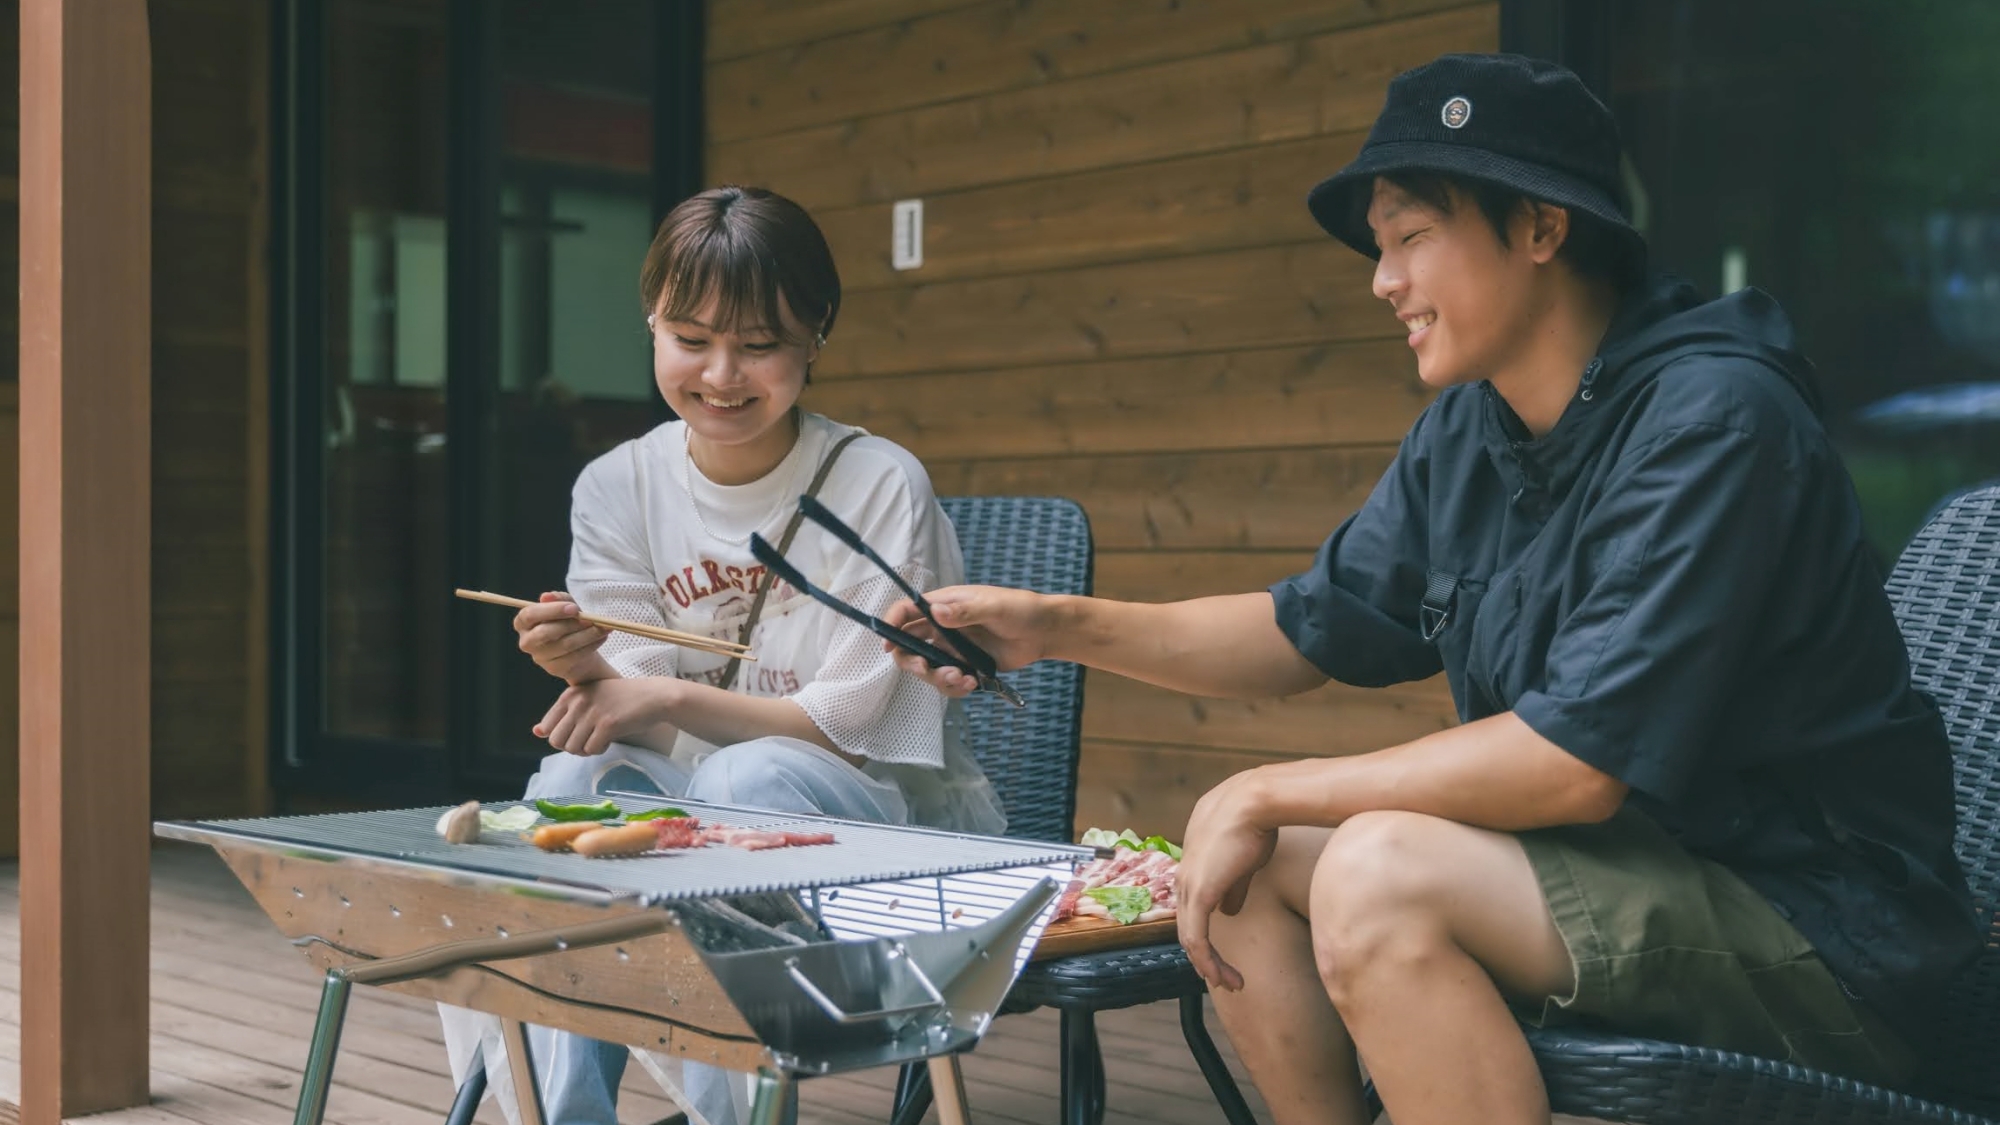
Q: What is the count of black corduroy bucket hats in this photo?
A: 1